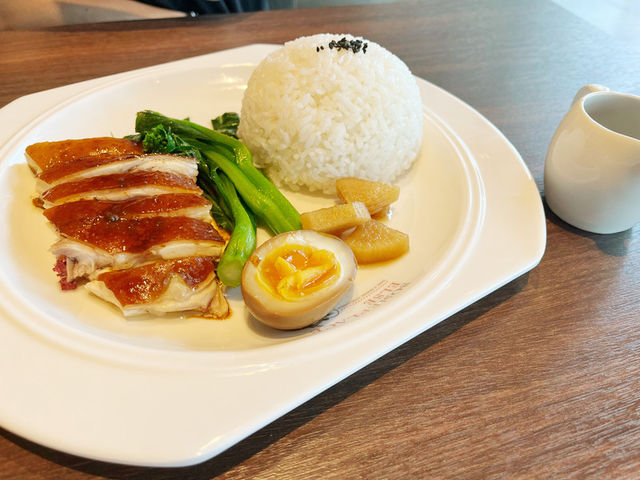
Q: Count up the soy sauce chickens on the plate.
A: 6